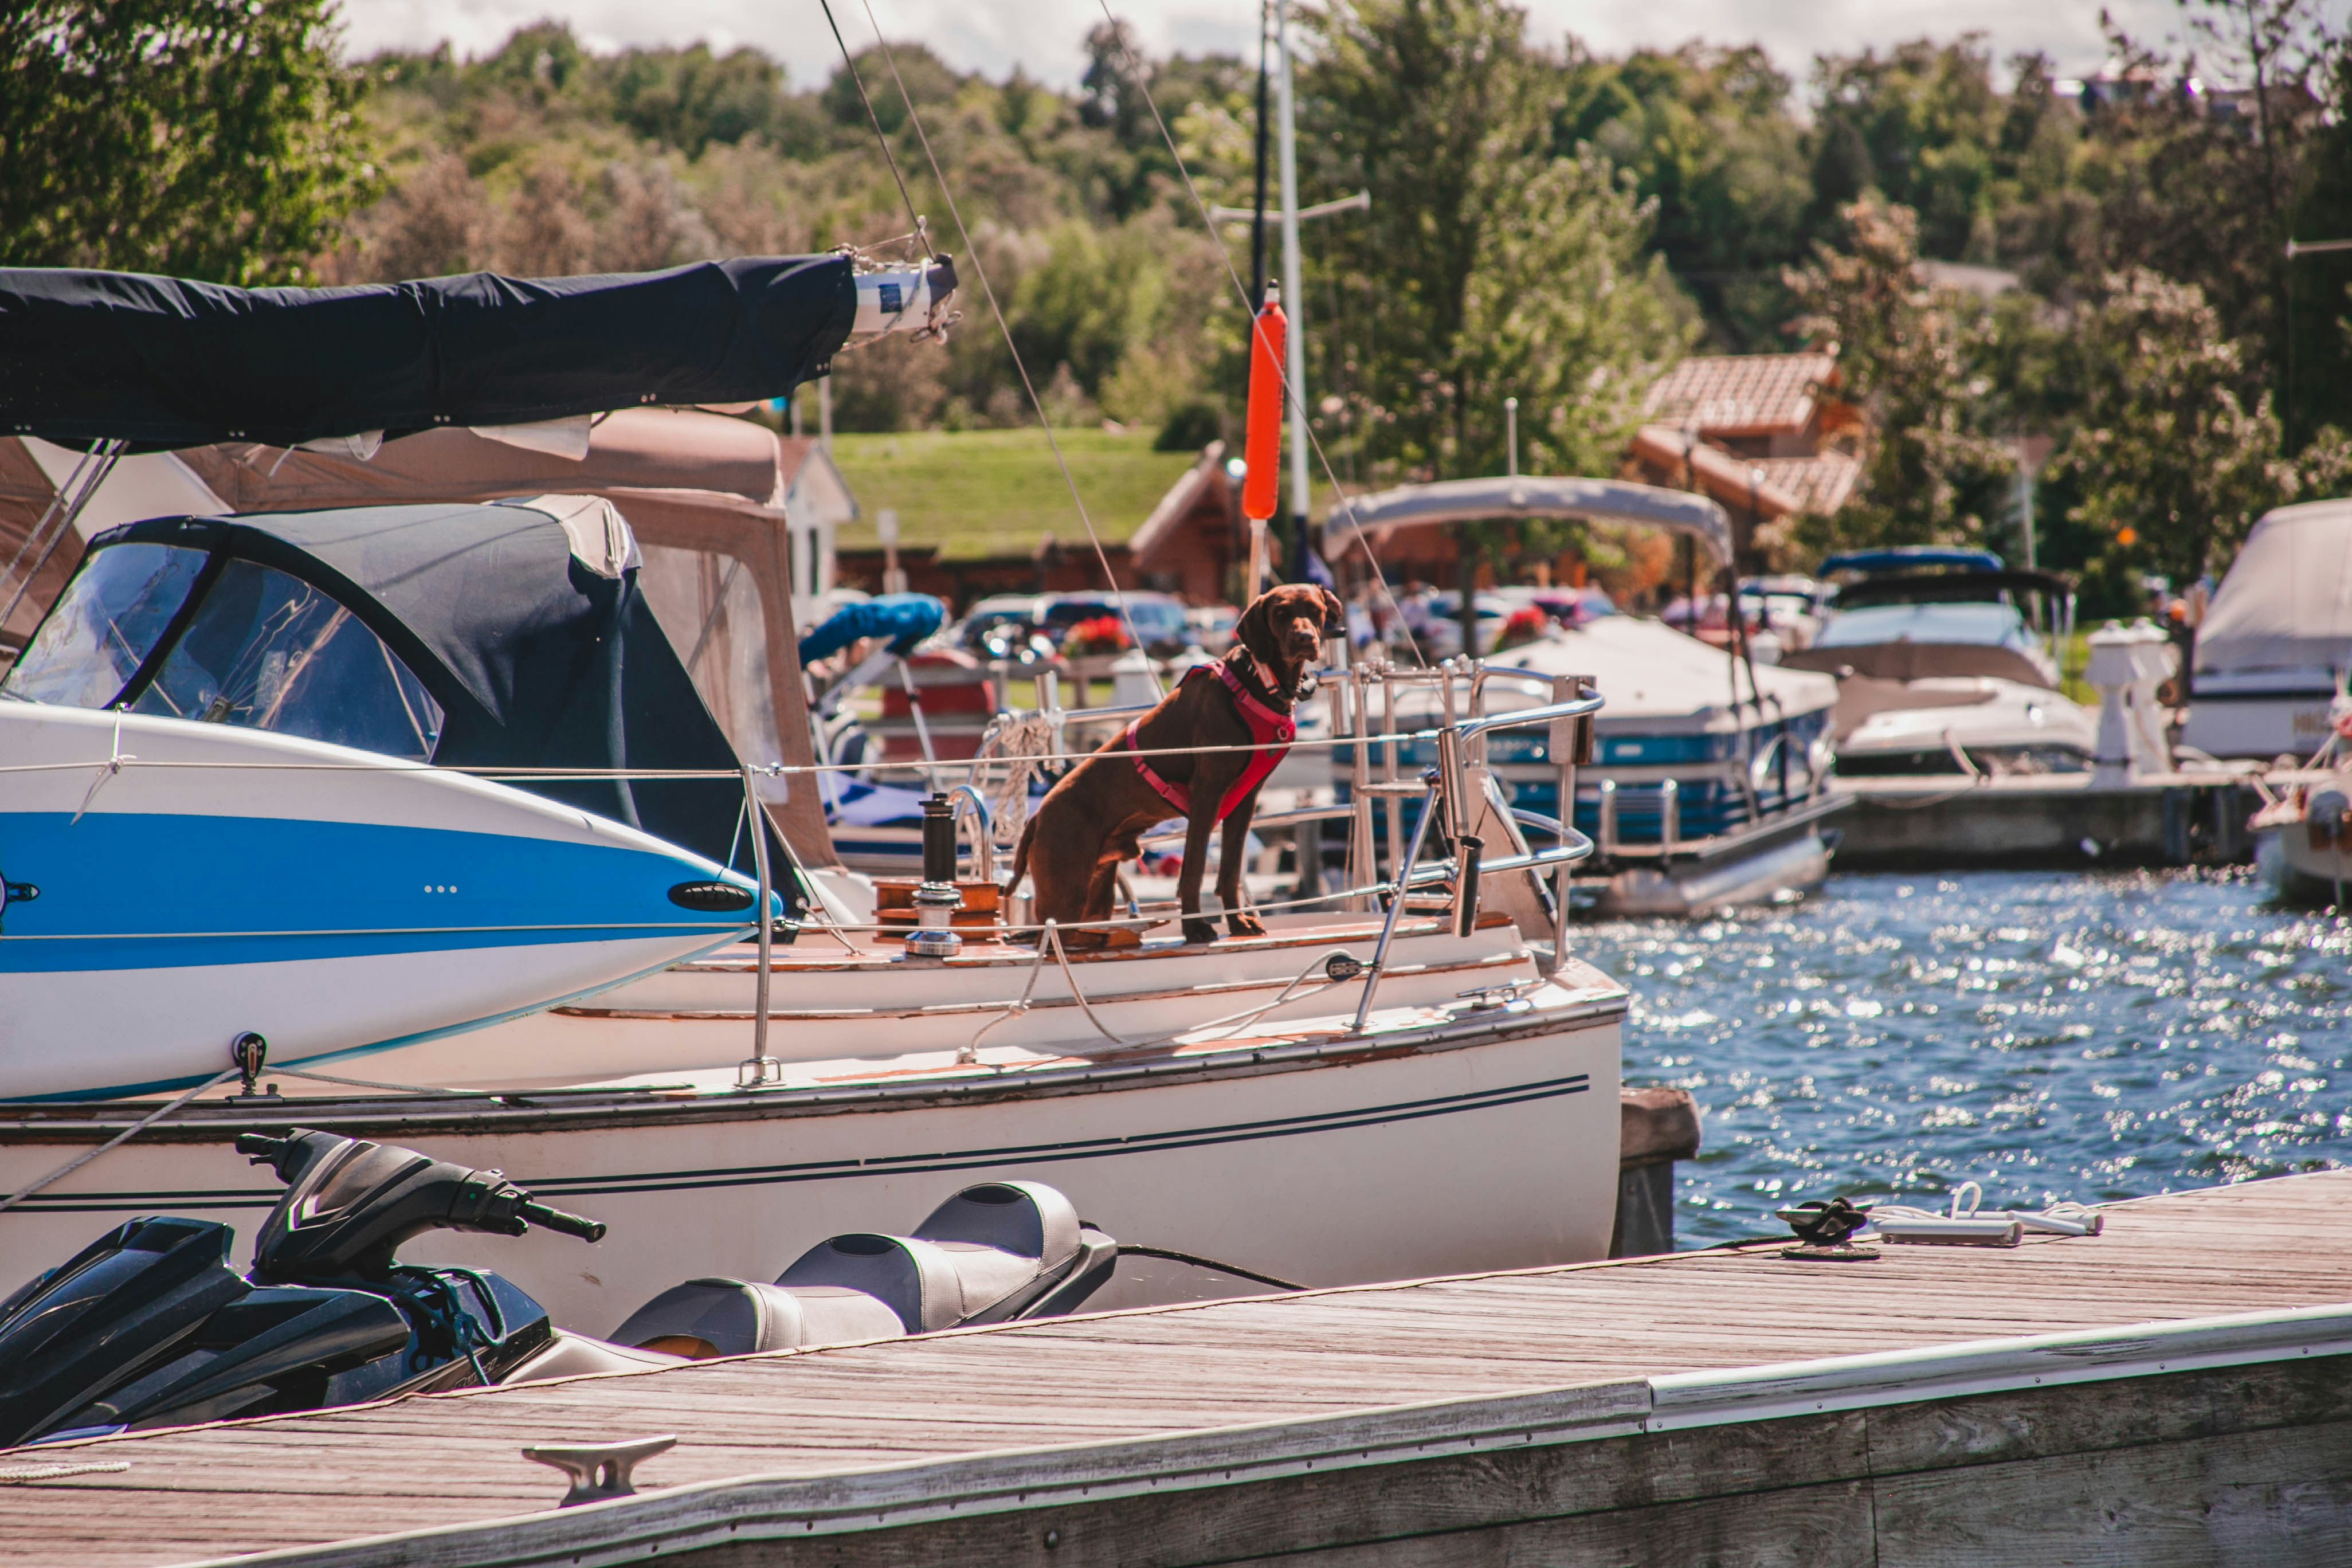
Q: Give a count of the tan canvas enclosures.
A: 1